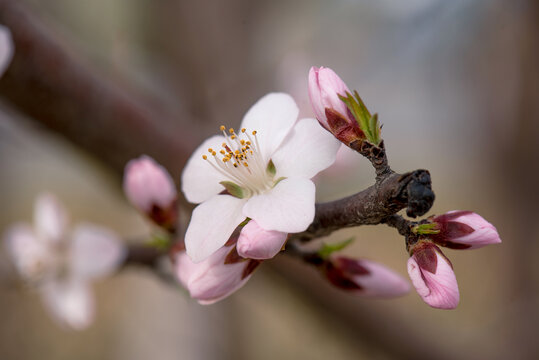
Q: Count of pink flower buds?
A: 7